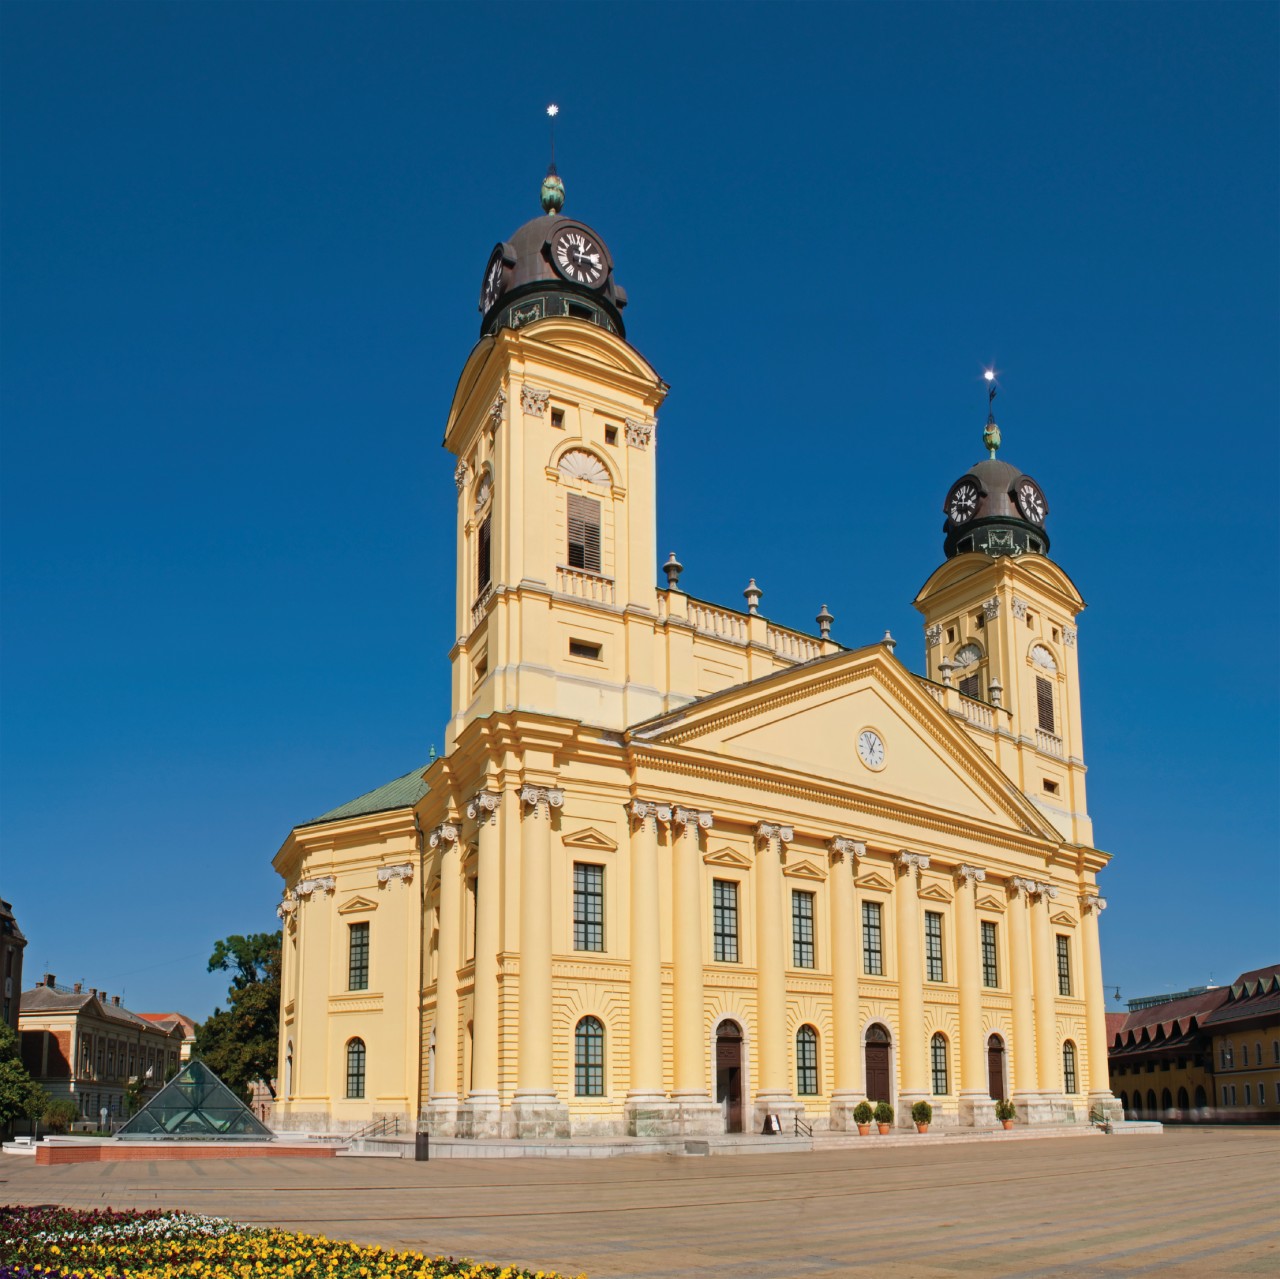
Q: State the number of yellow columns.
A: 12